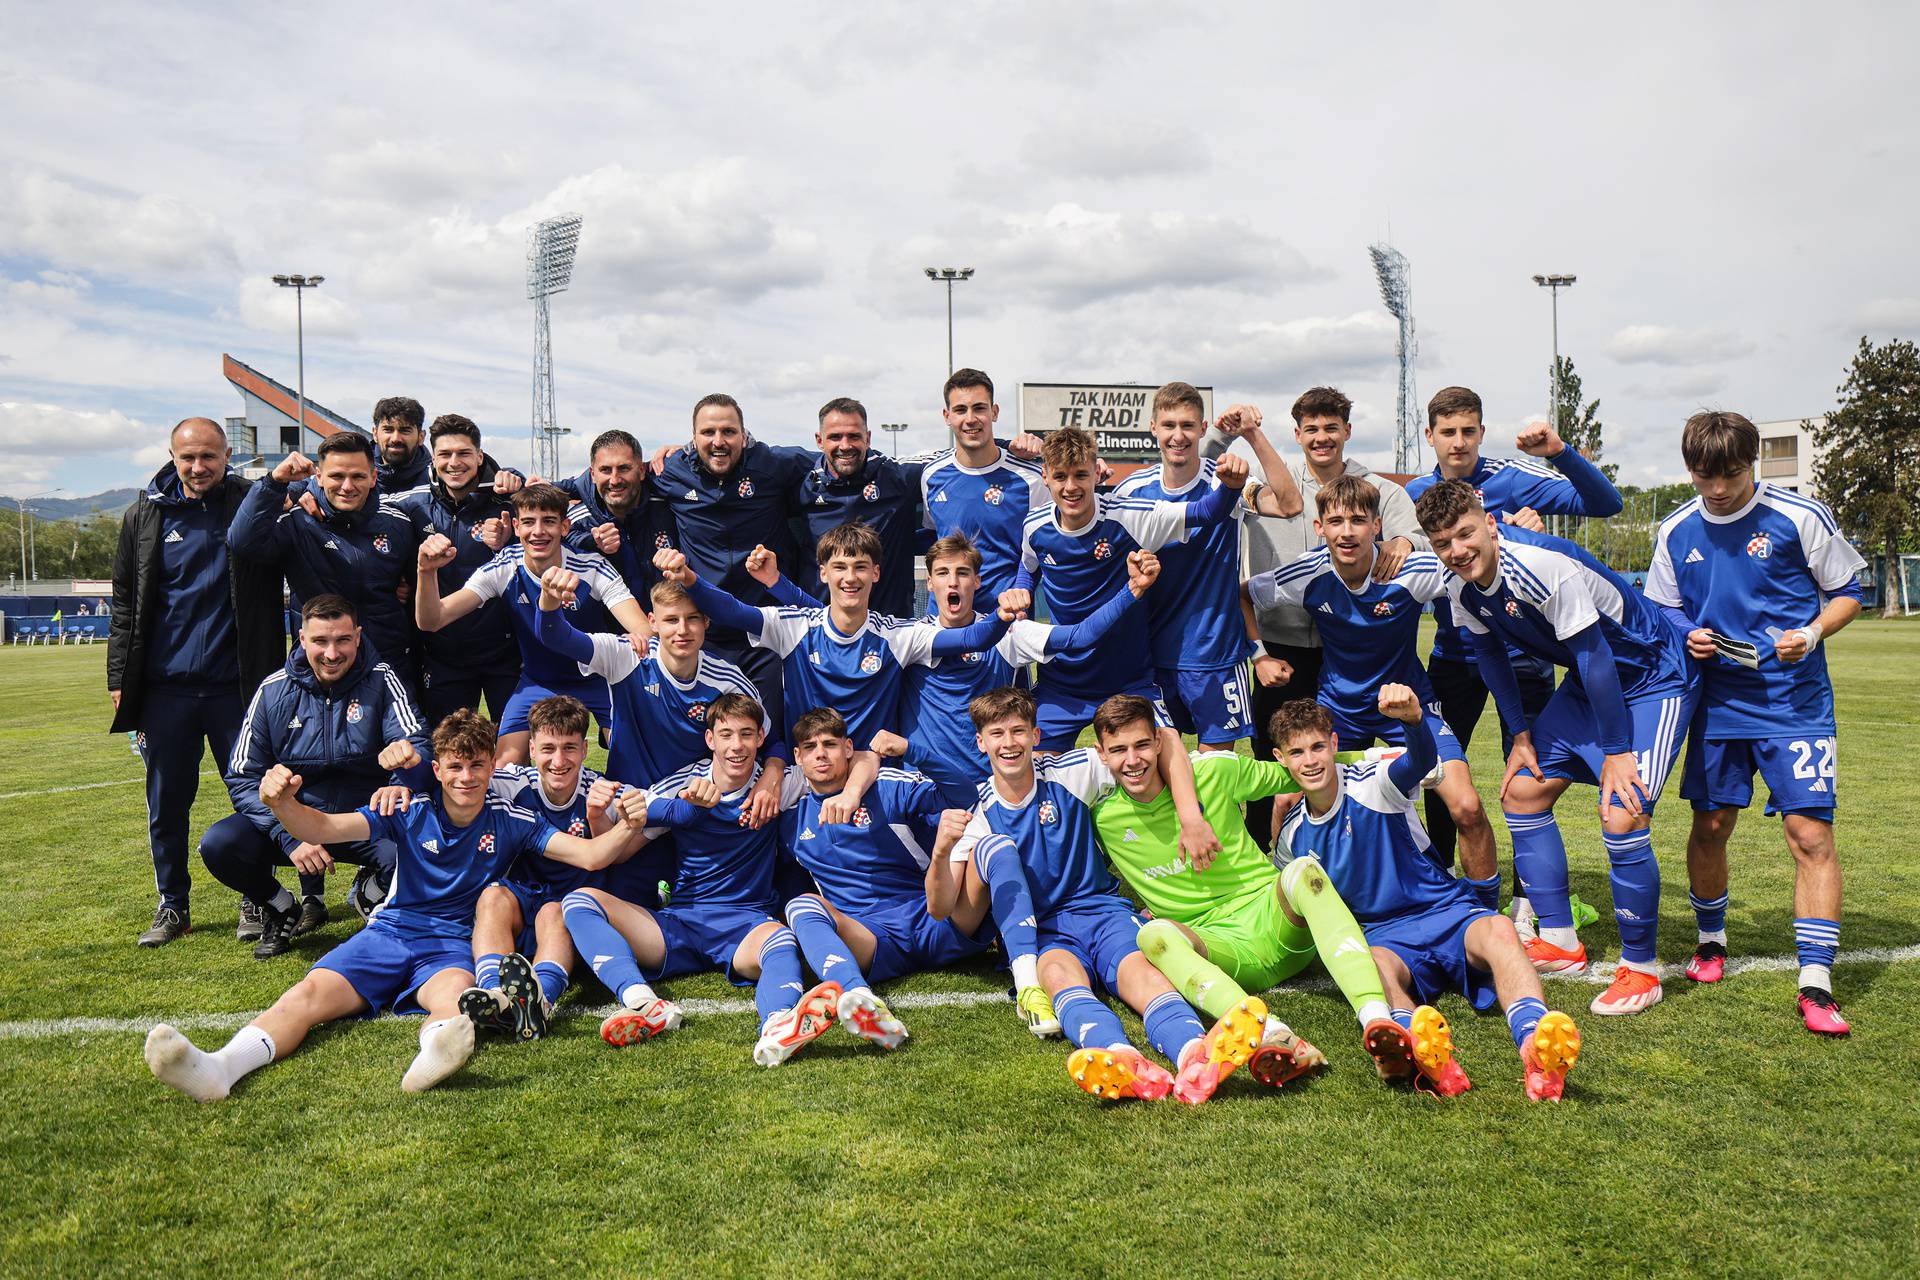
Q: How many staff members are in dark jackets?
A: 8